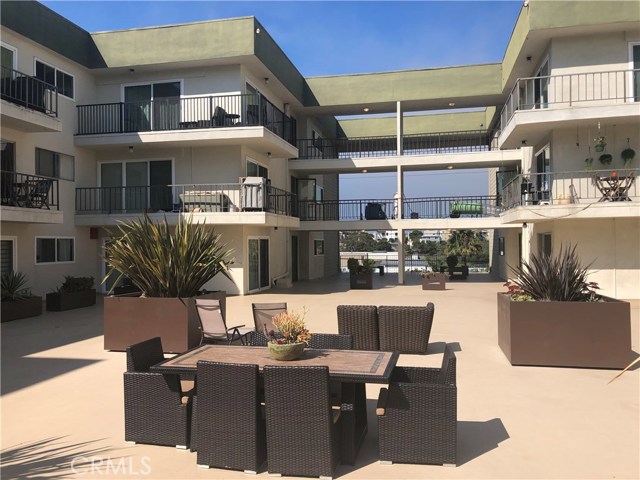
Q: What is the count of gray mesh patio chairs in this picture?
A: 2